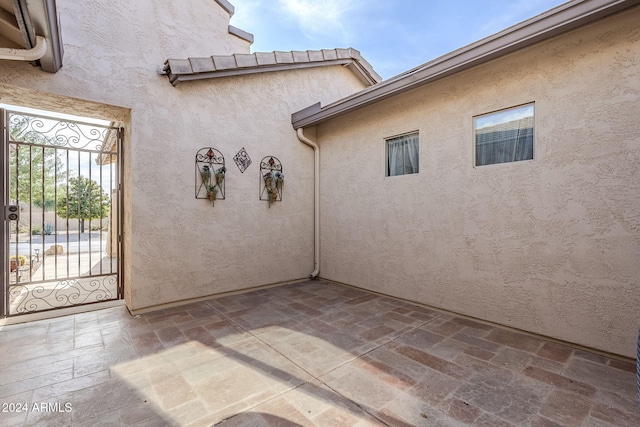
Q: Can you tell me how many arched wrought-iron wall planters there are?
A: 2